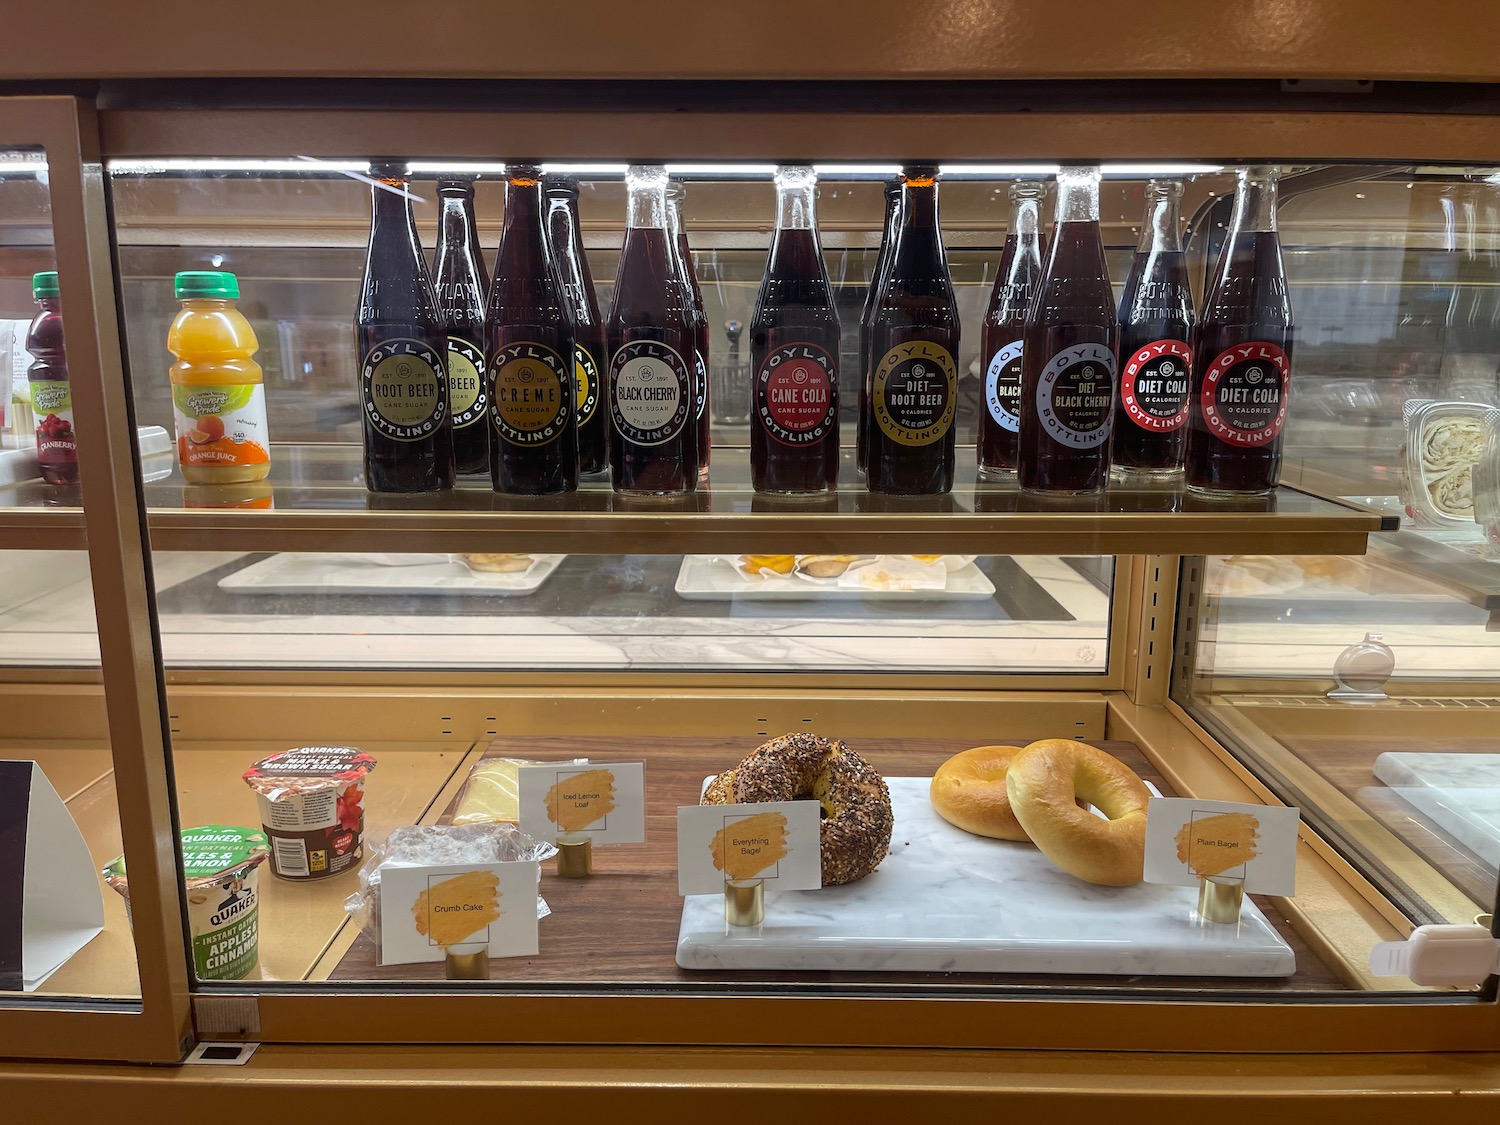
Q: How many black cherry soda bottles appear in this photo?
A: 4